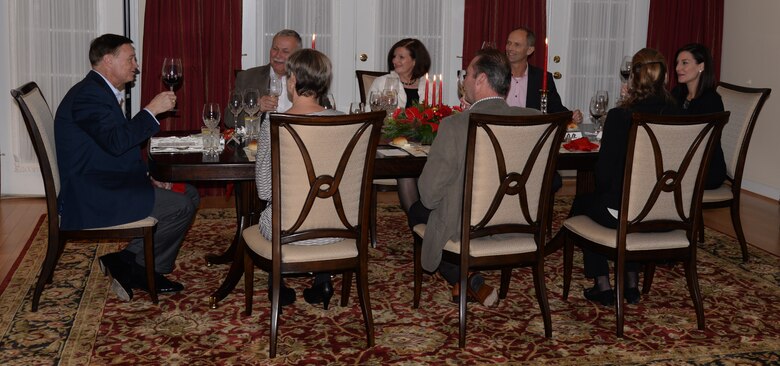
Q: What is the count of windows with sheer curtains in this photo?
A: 4